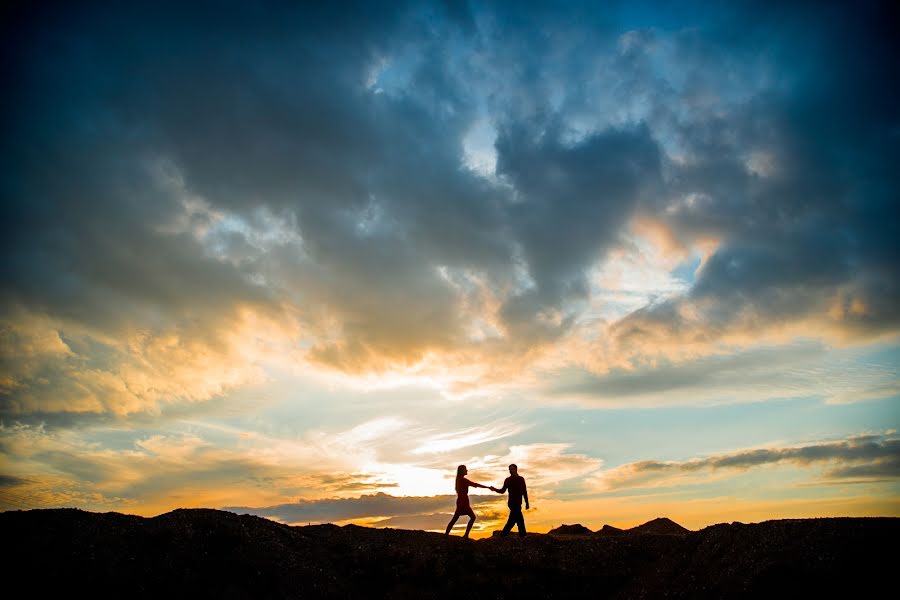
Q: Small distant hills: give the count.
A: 3